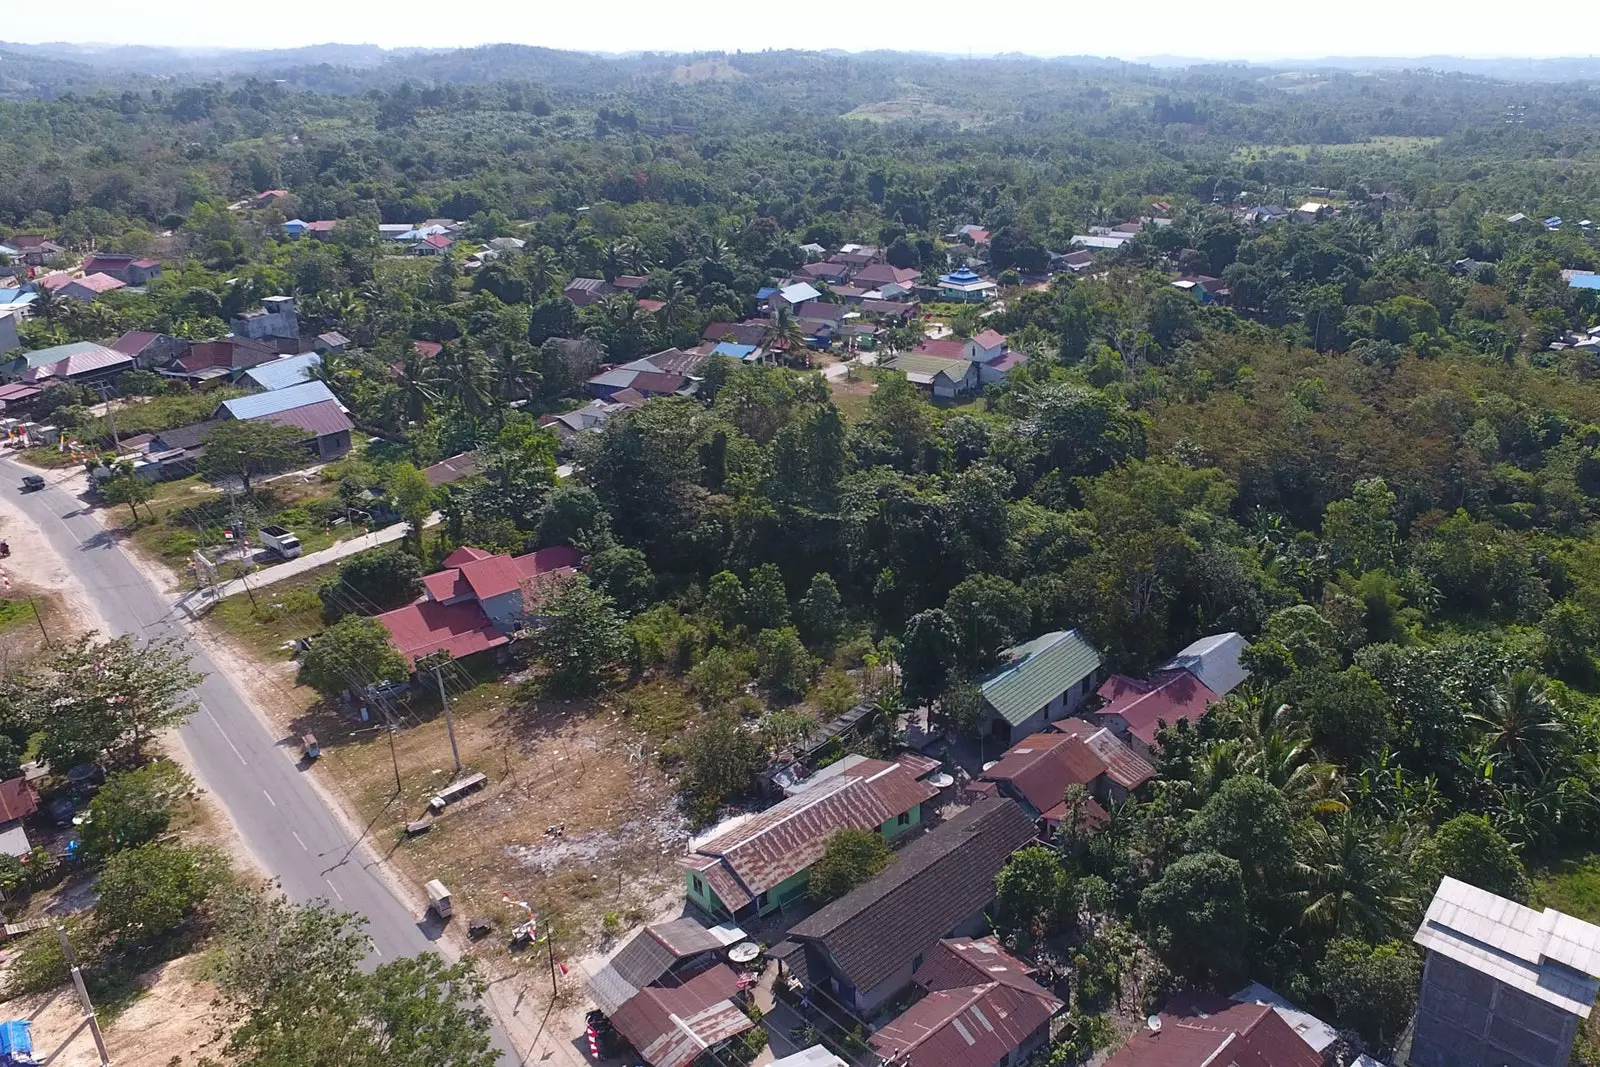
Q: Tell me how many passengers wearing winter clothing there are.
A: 0